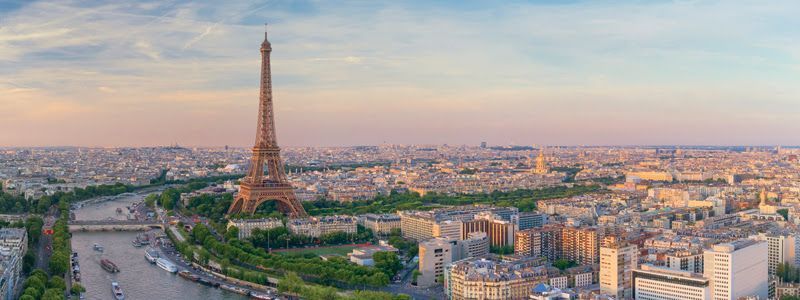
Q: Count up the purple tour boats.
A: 1